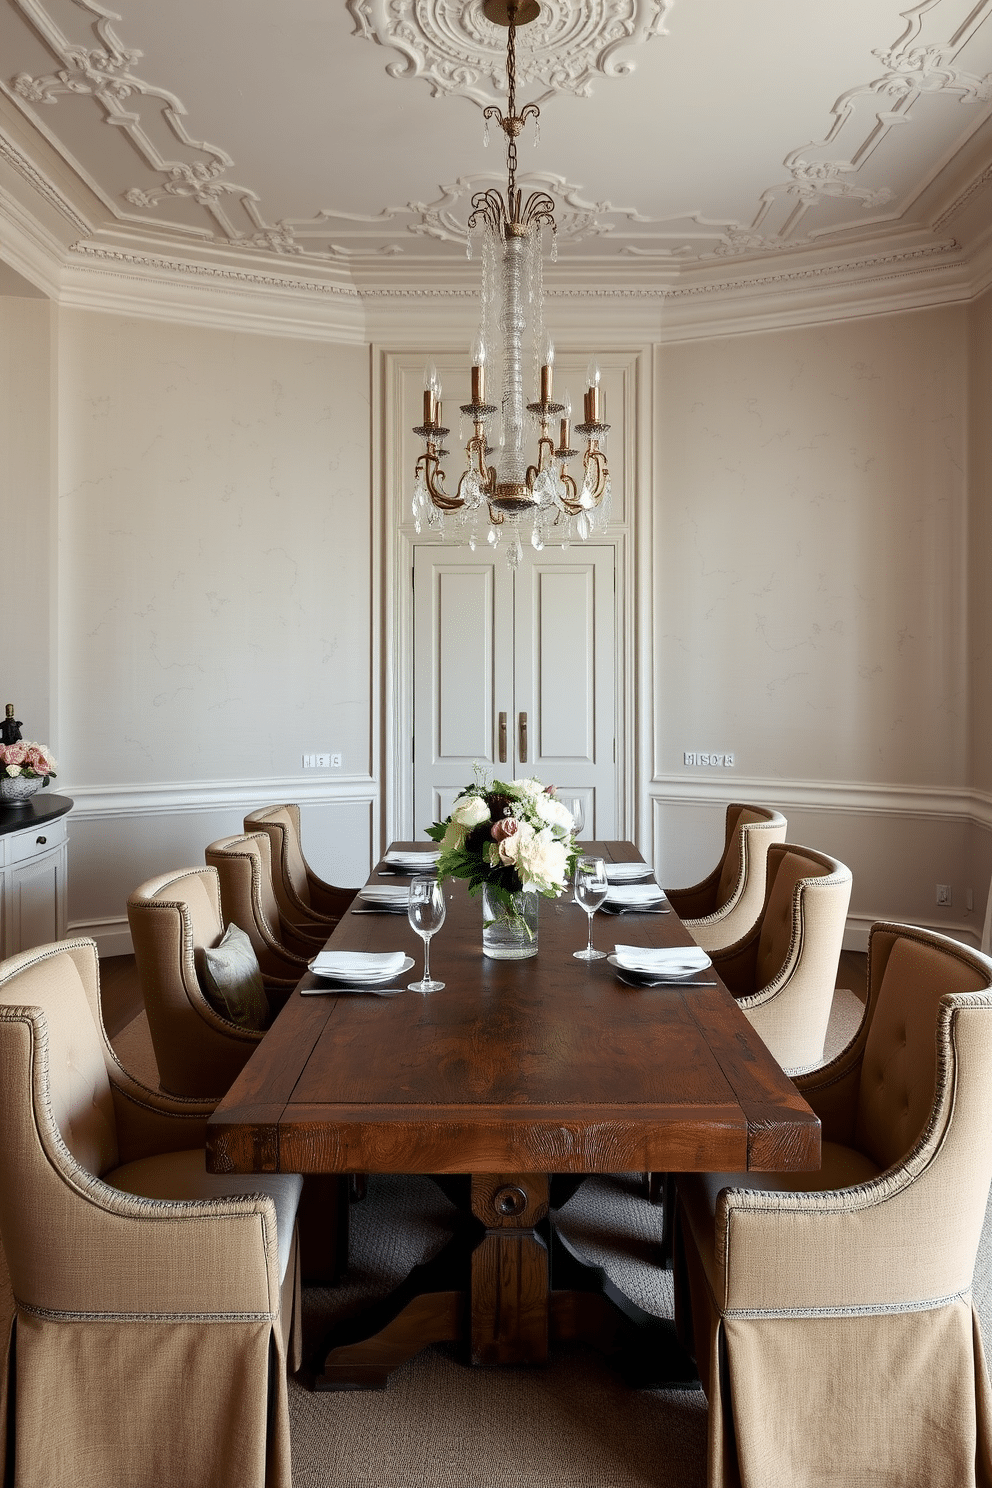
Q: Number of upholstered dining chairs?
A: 7